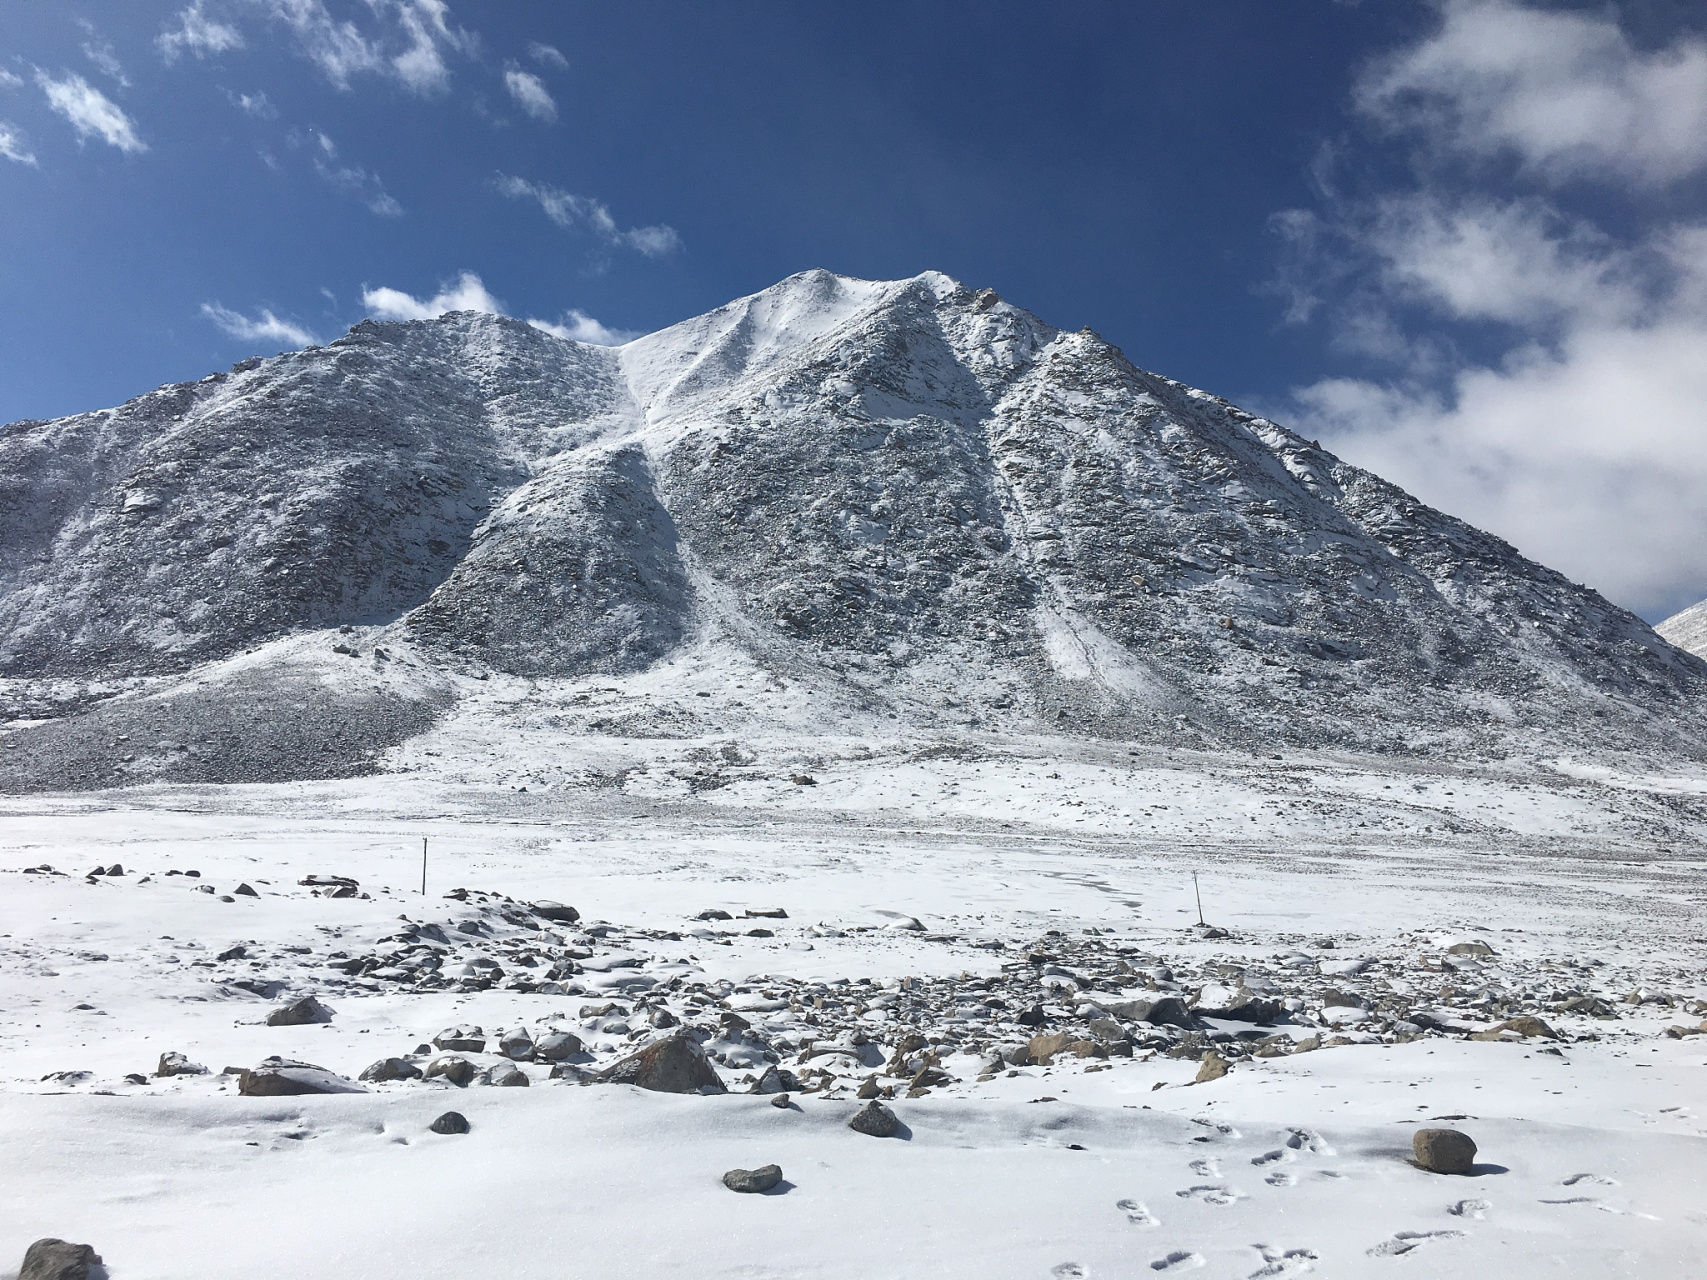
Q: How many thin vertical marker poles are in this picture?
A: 2